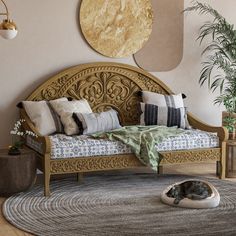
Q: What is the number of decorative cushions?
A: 5